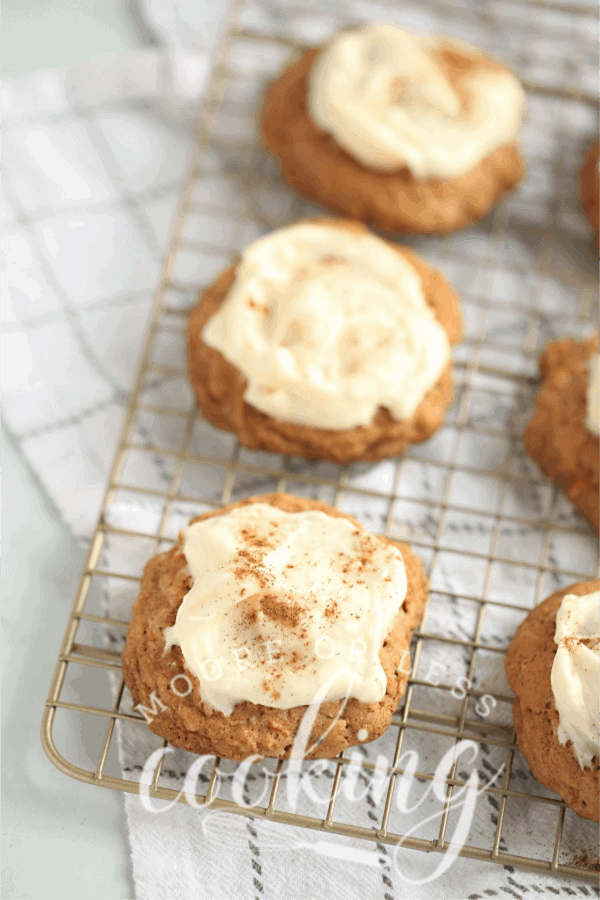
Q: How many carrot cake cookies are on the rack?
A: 6